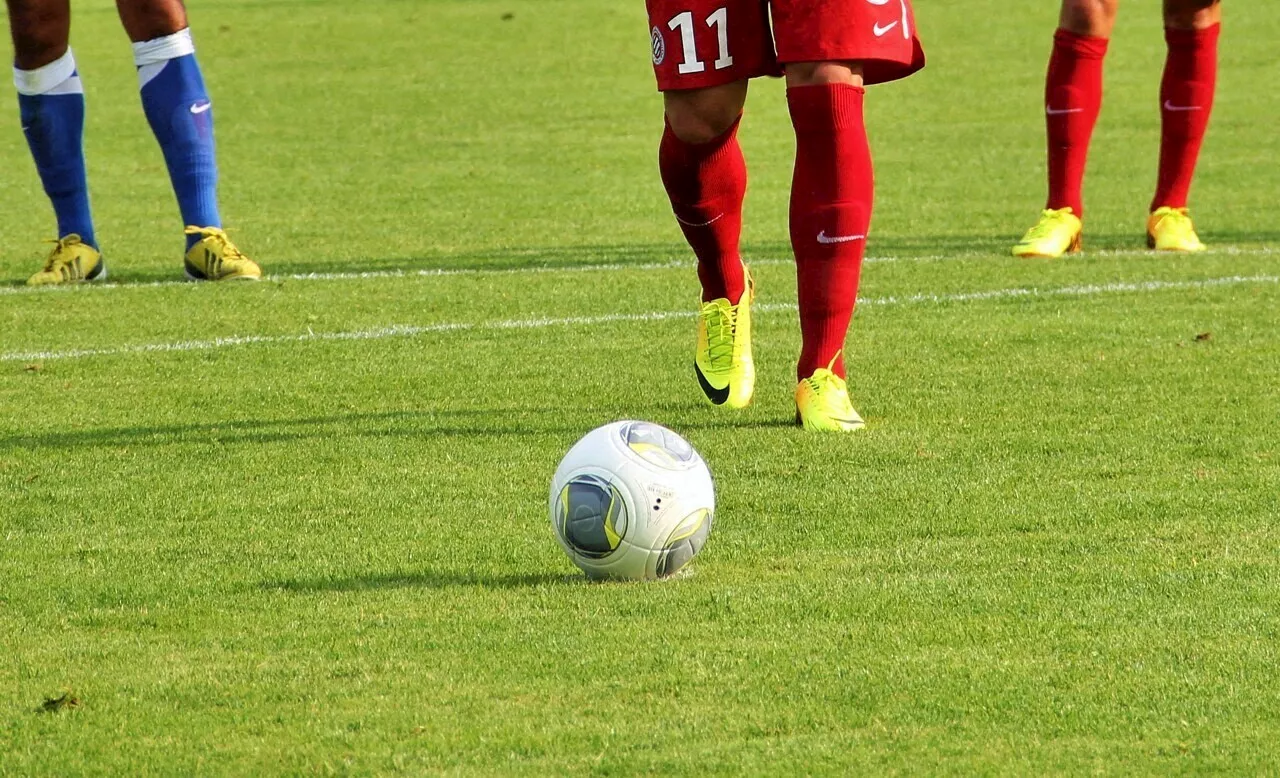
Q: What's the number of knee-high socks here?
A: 6